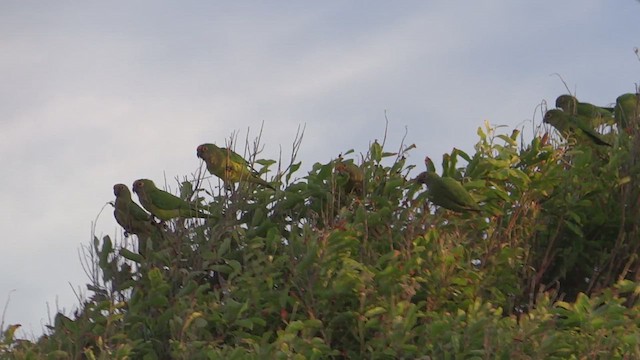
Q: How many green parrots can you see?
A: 8